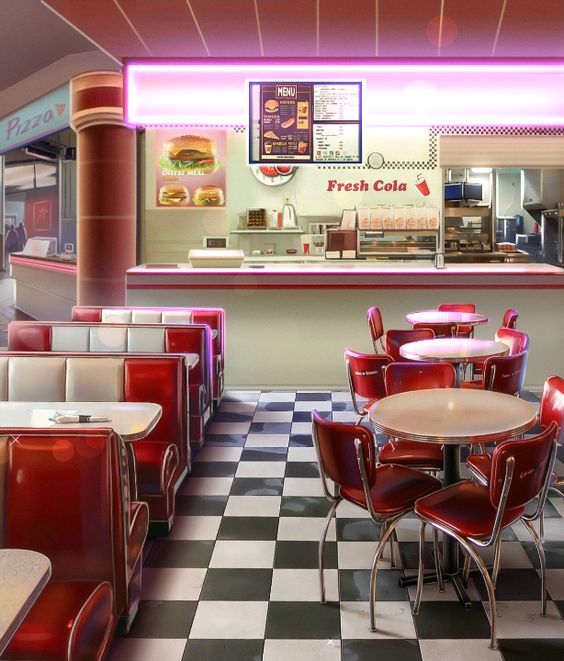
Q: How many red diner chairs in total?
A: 12